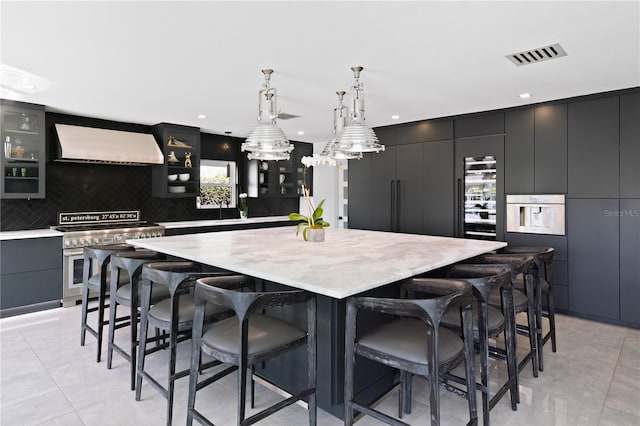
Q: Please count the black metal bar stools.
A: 8